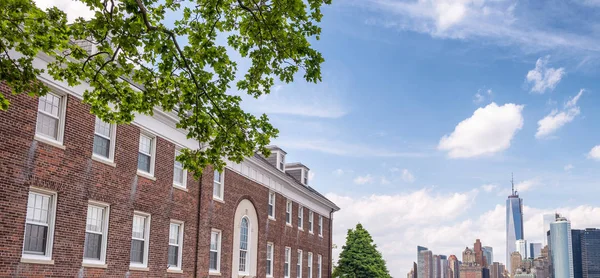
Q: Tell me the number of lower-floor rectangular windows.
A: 10